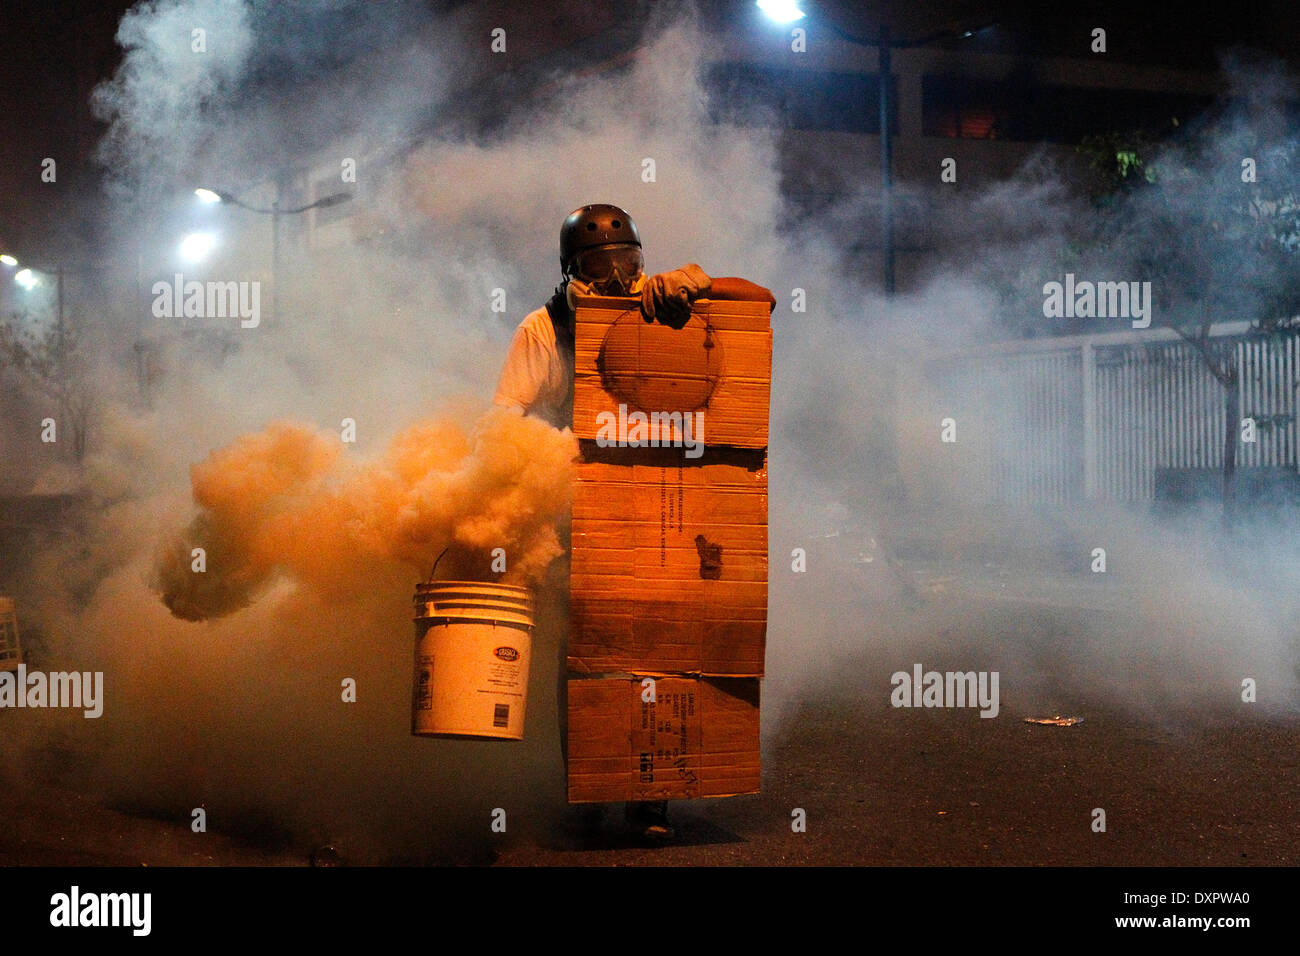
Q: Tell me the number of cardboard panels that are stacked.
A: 3